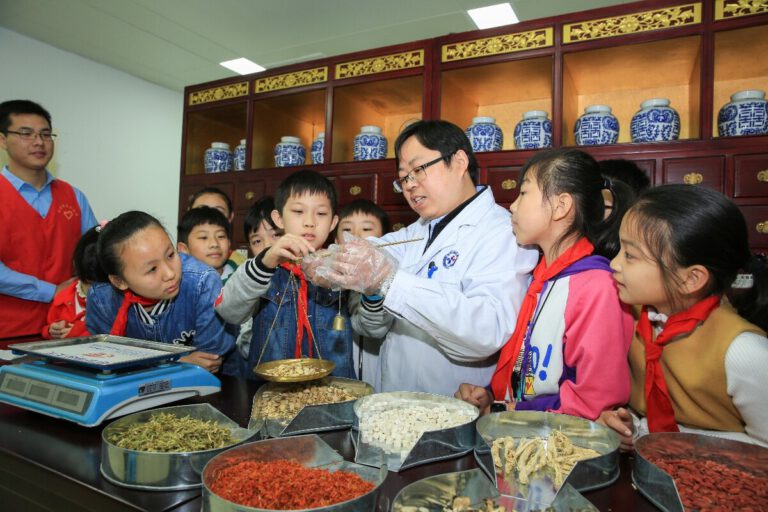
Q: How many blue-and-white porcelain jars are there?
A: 10